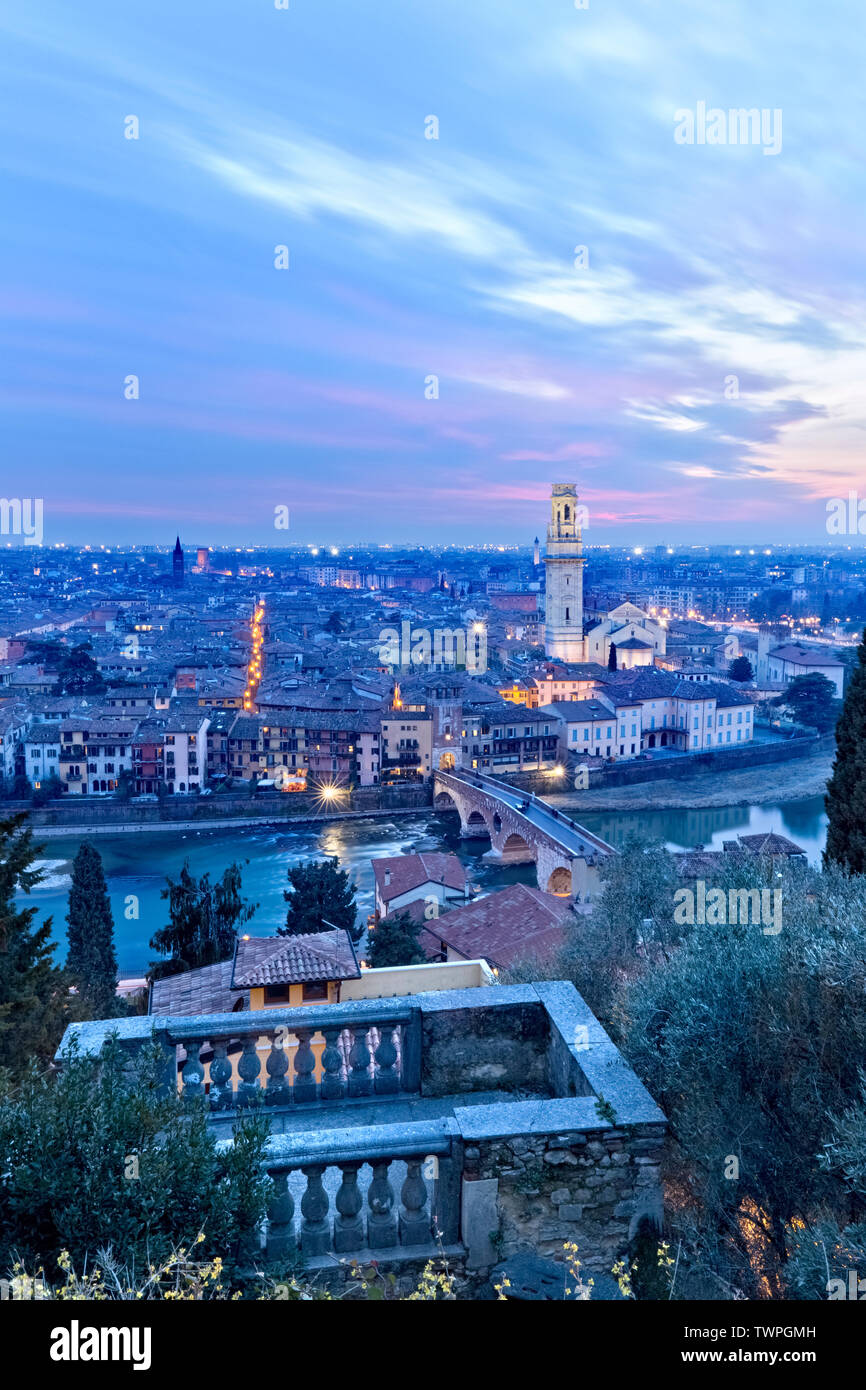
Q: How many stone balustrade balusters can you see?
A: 13